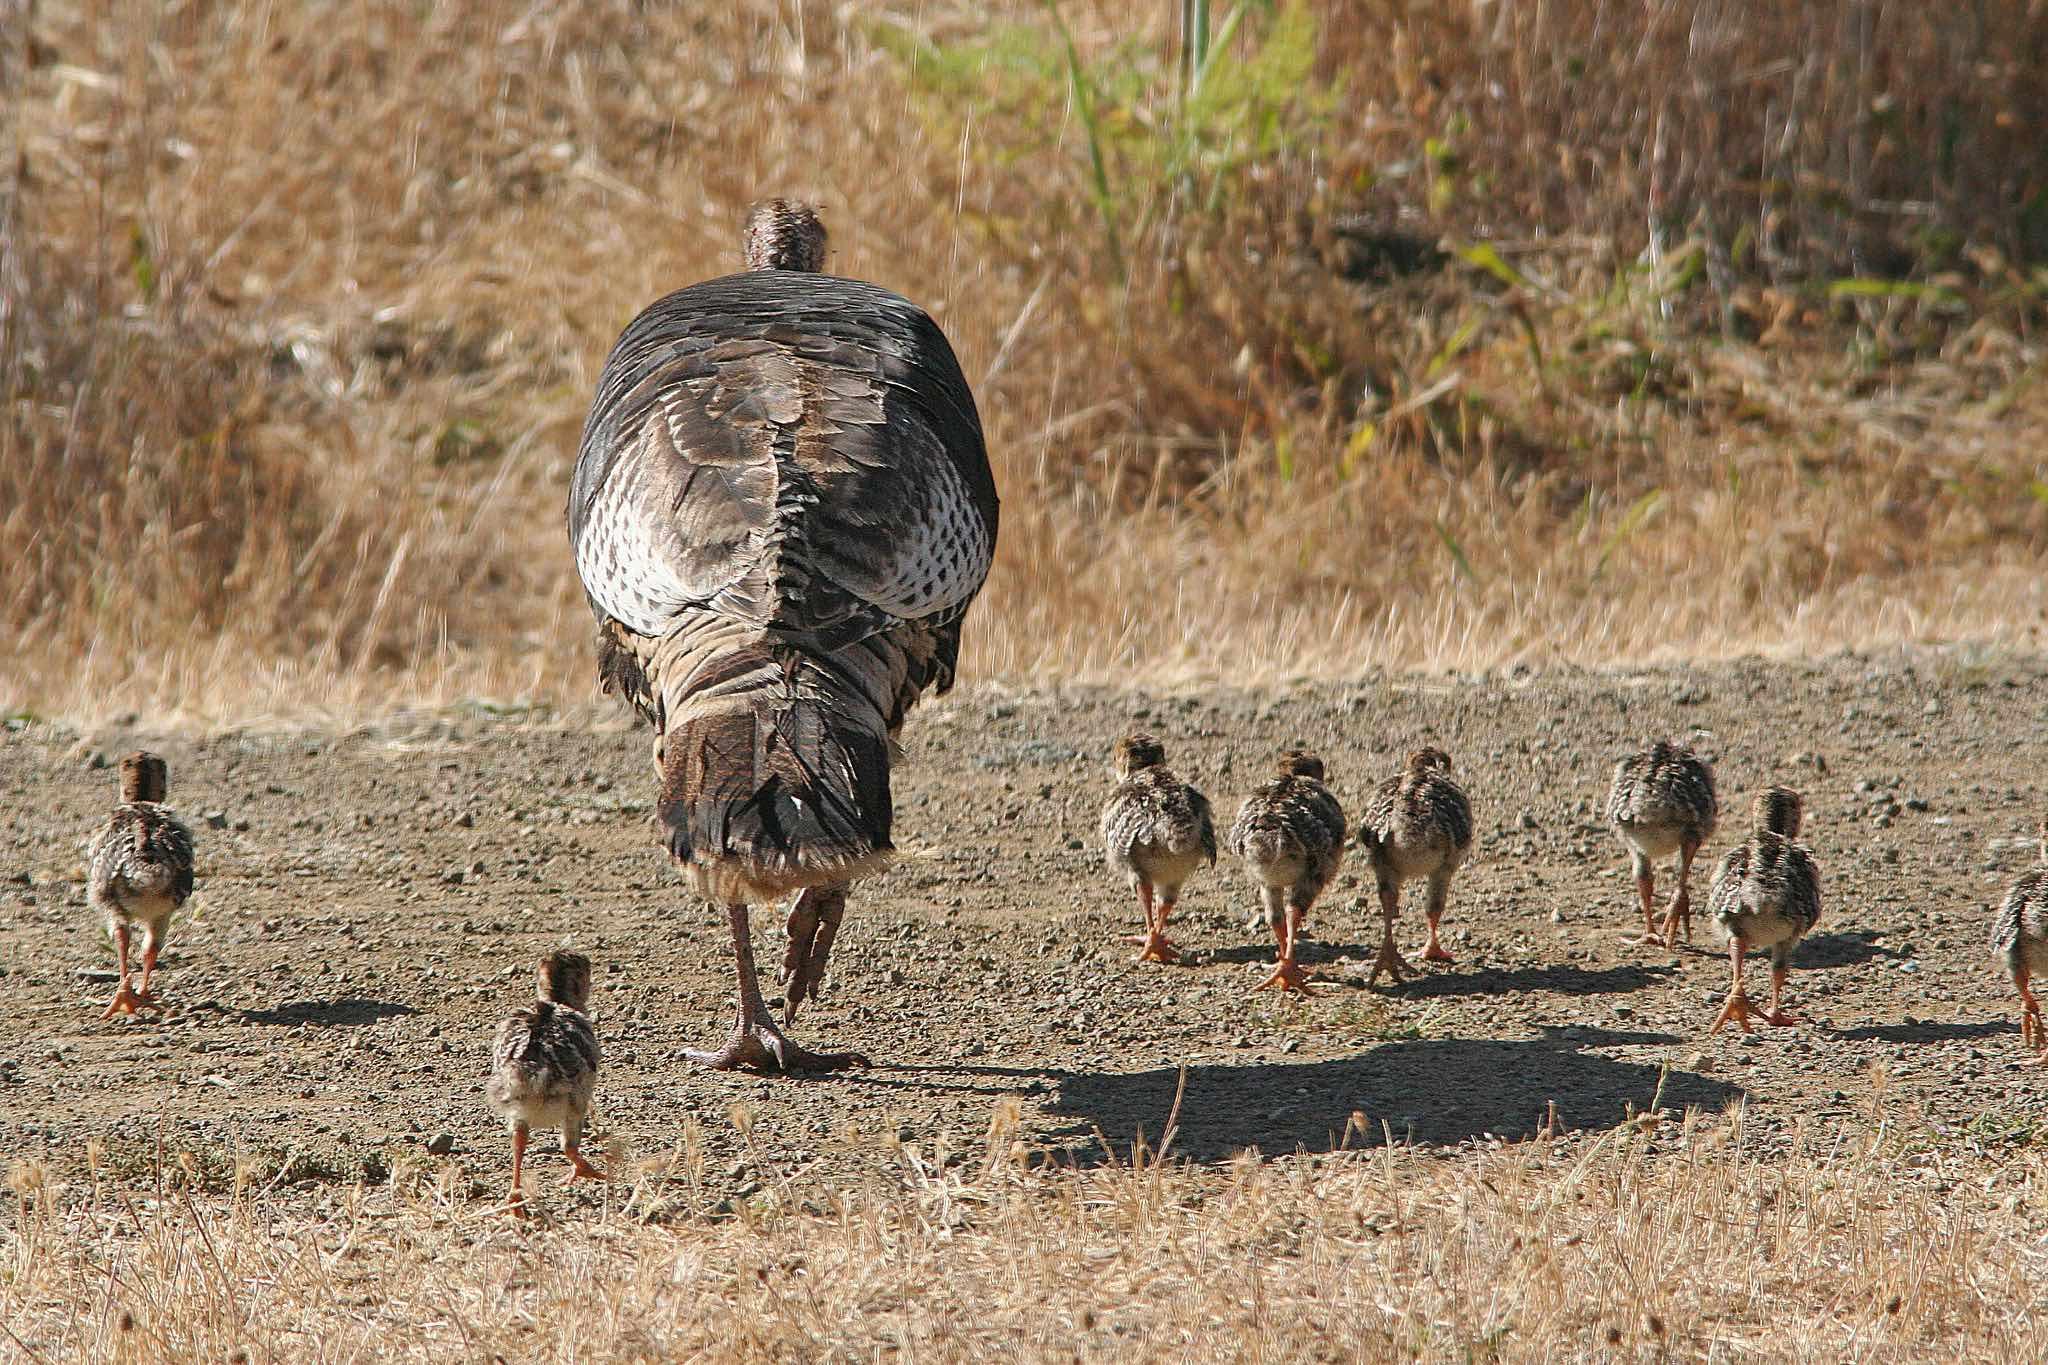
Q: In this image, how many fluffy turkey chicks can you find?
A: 8